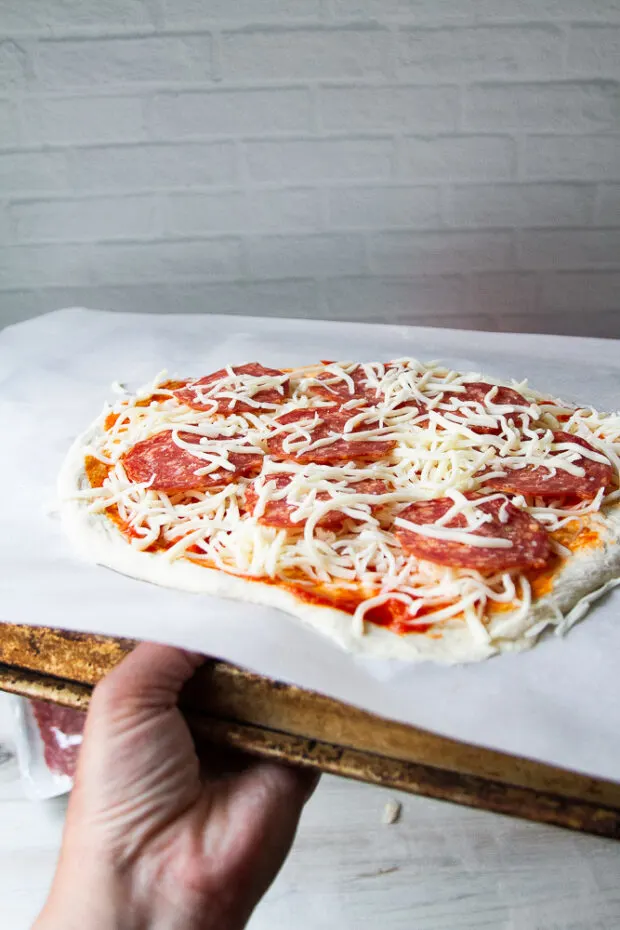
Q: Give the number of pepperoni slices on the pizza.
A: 8